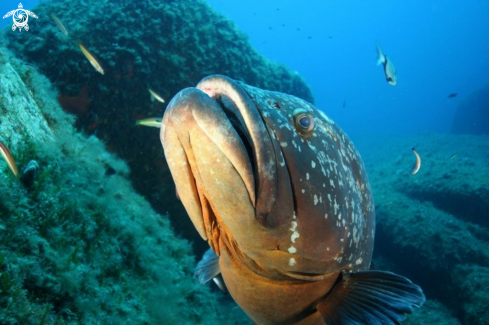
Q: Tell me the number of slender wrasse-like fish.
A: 6